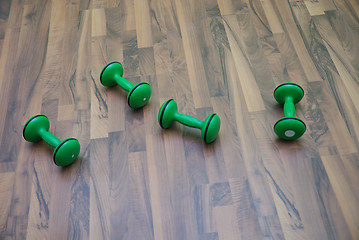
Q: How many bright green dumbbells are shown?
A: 4